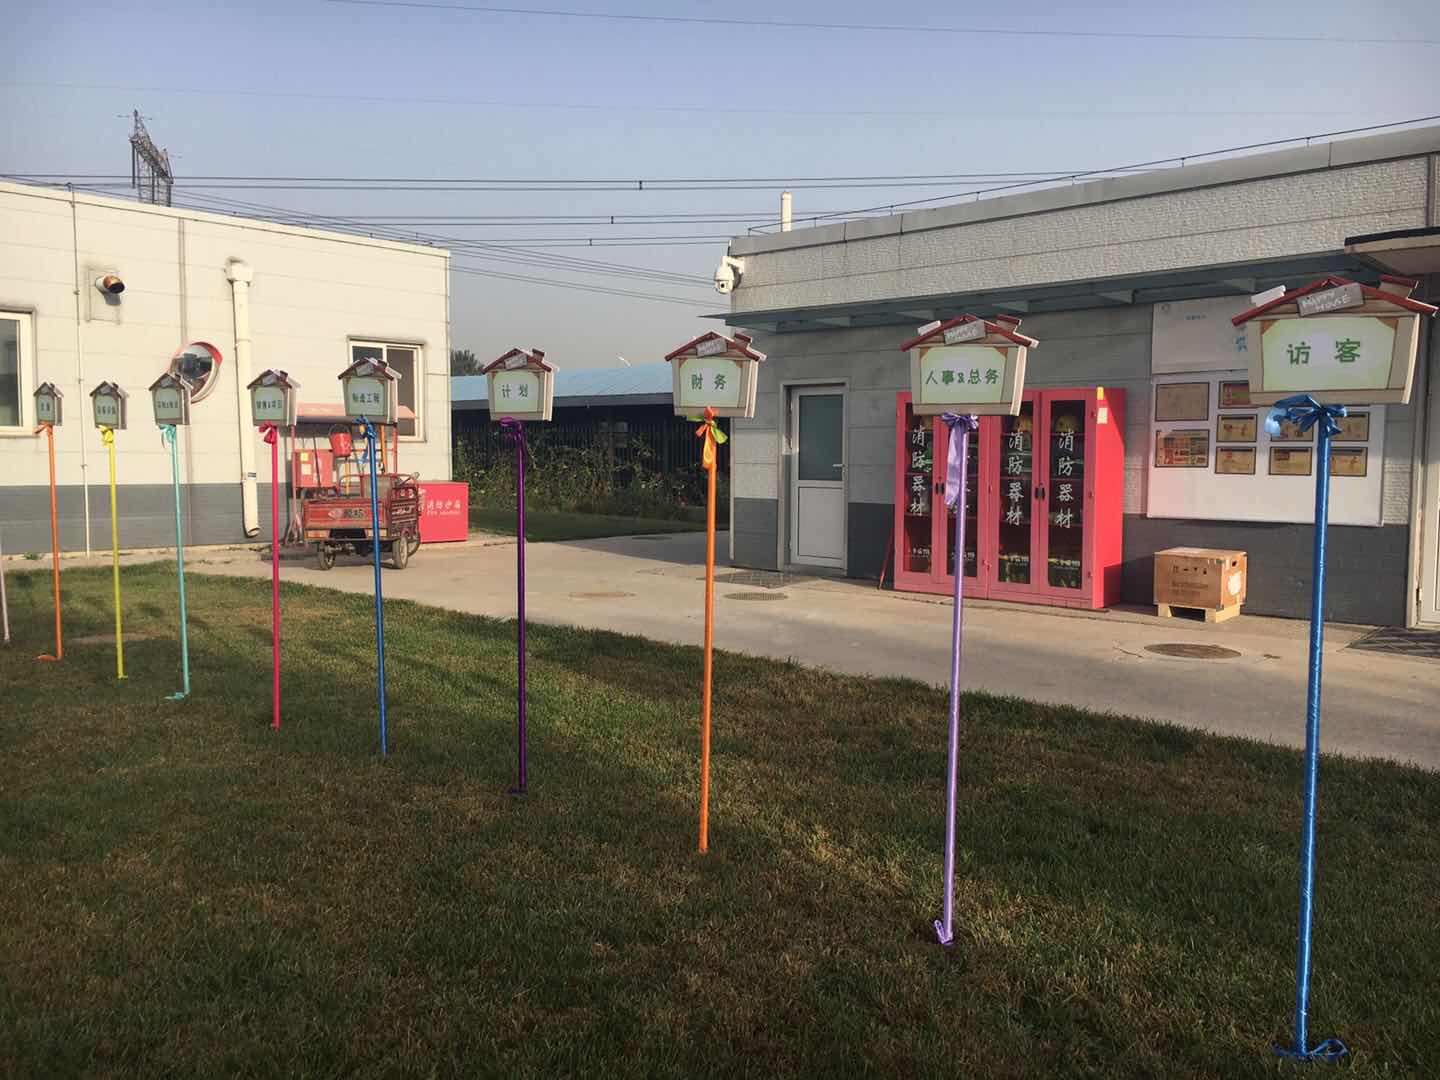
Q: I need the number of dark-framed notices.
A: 9